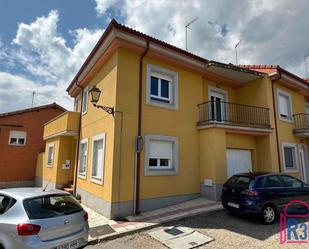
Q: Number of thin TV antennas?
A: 4